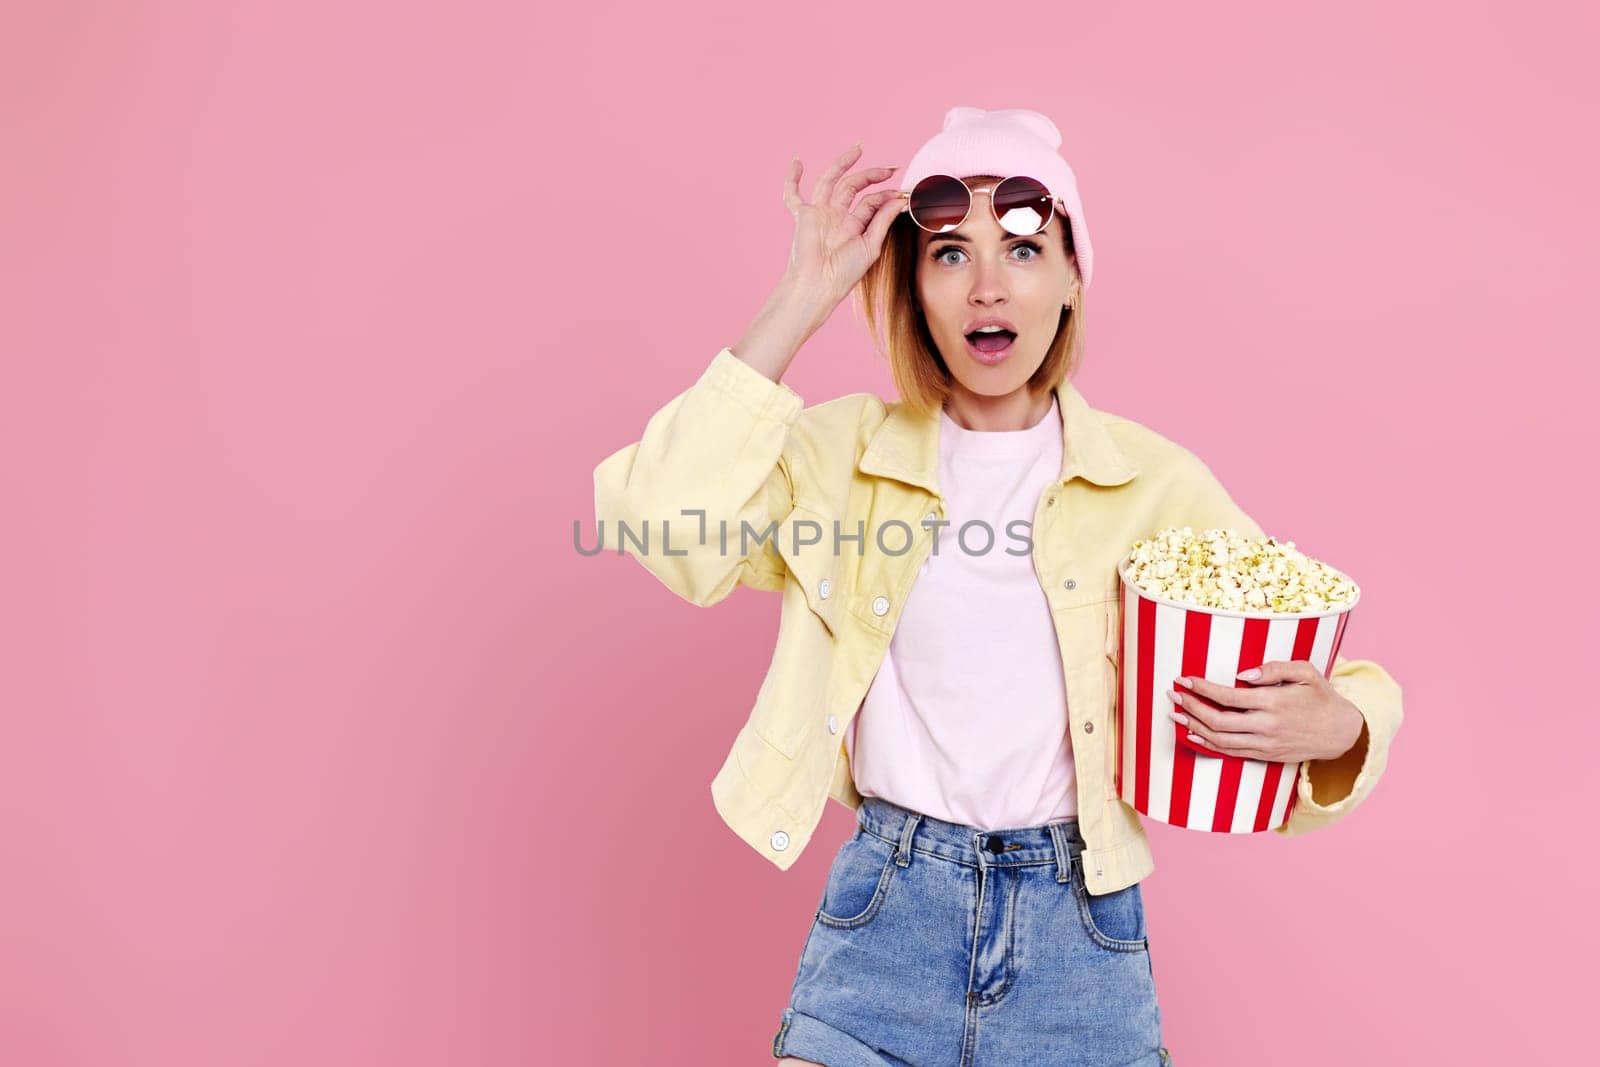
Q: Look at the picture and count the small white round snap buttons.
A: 5